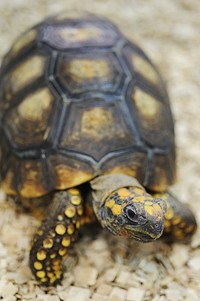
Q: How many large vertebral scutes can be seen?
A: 3